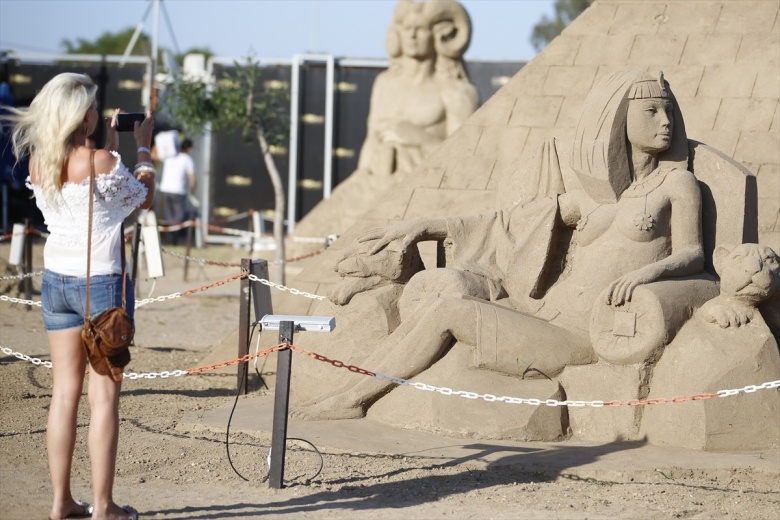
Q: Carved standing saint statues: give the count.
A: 0